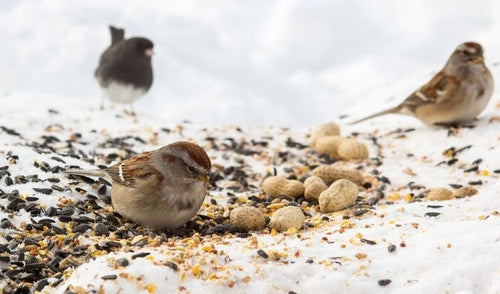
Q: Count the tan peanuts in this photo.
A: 11